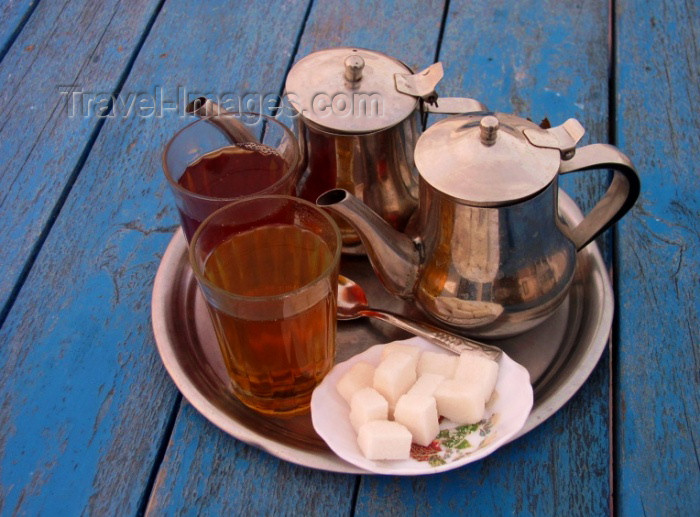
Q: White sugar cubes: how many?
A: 10